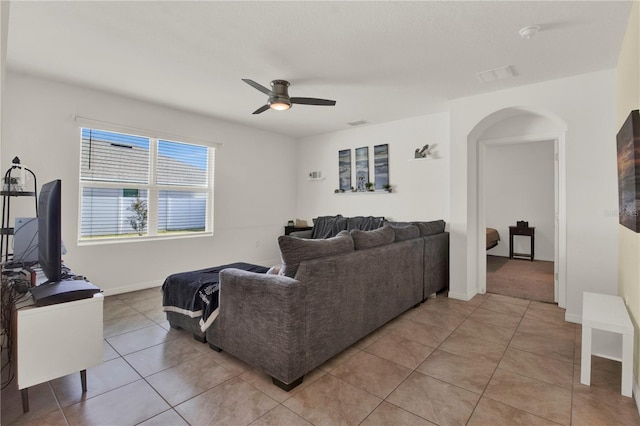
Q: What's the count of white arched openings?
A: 1